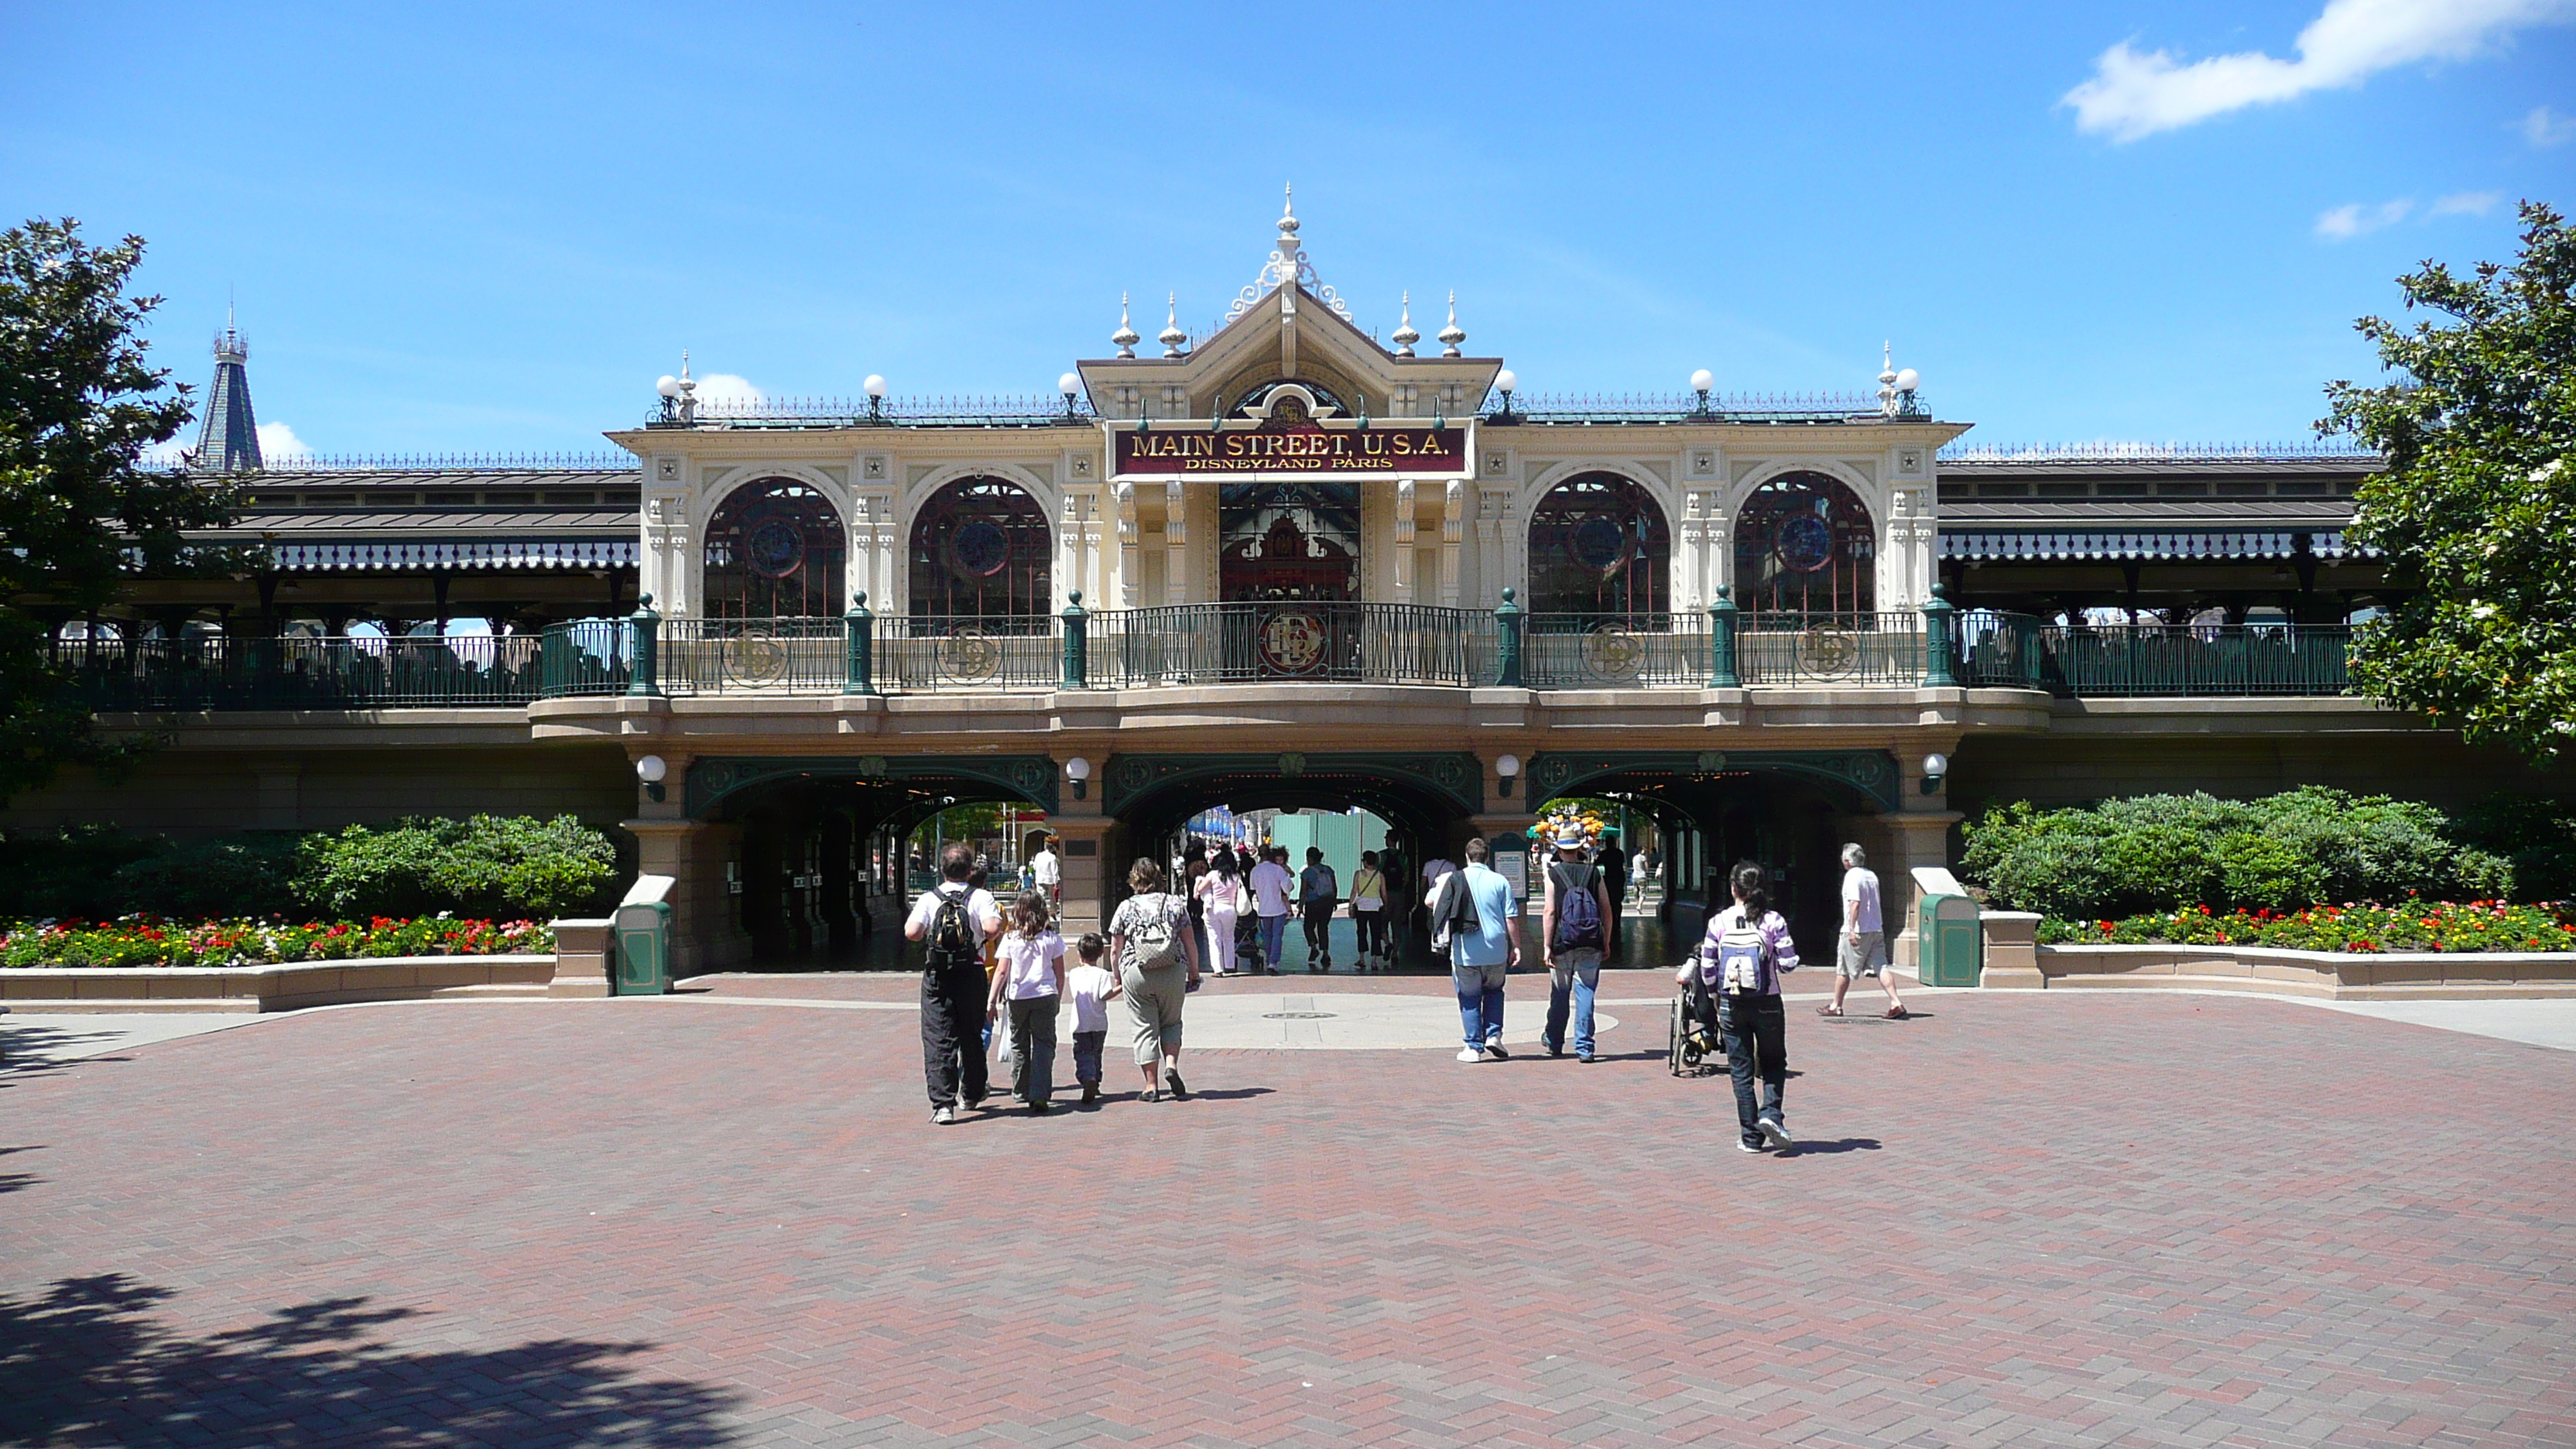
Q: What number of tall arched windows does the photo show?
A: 4